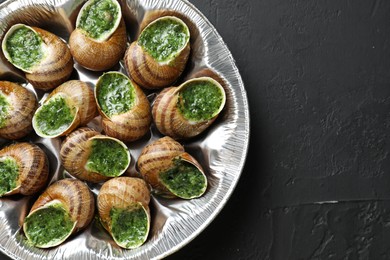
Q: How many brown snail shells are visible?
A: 12